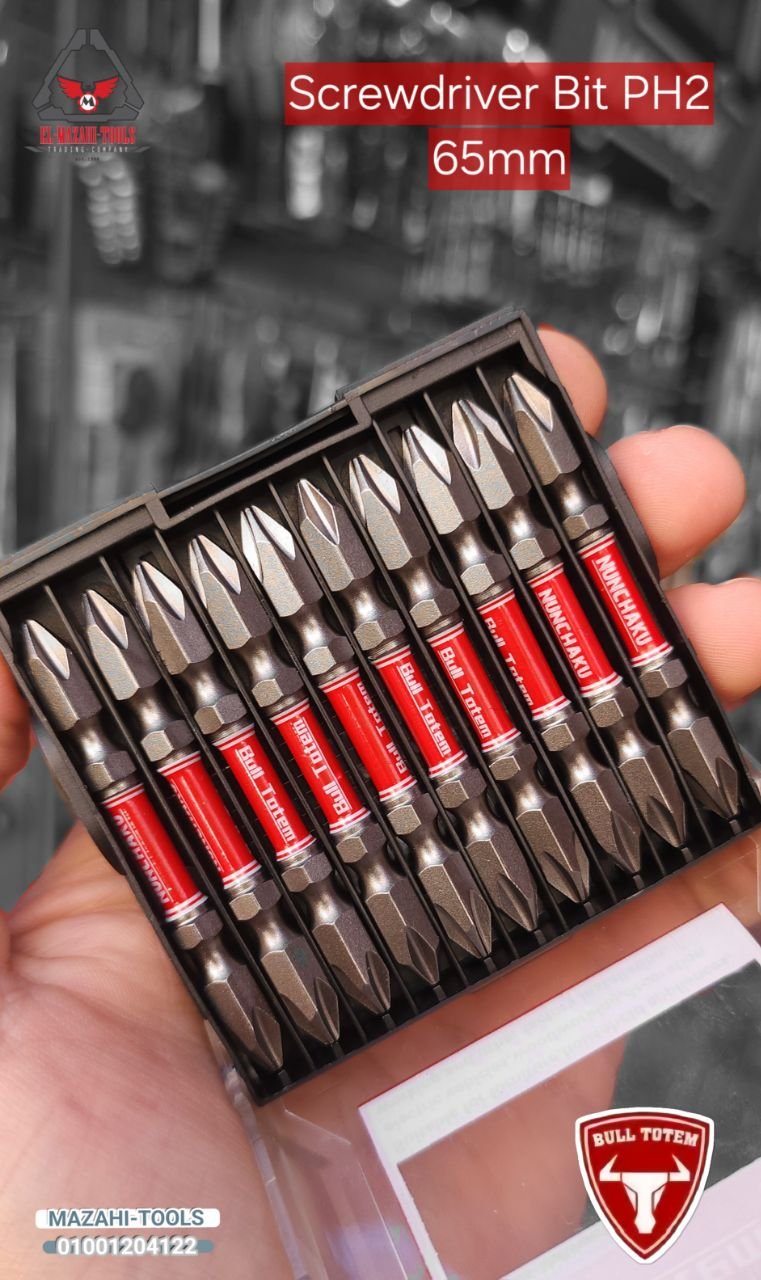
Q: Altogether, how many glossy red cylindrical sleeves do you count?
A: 10